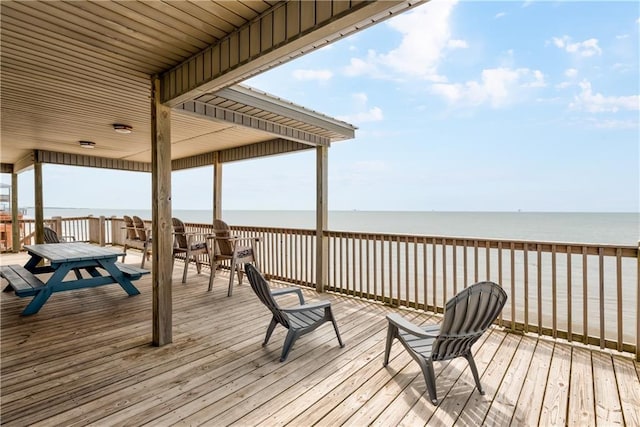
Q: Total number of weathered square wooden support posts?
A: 5